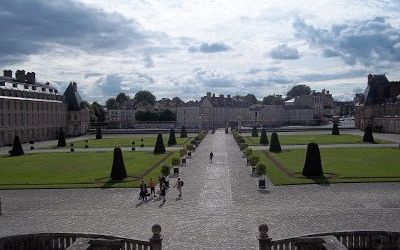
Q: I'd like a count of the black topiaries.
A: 13